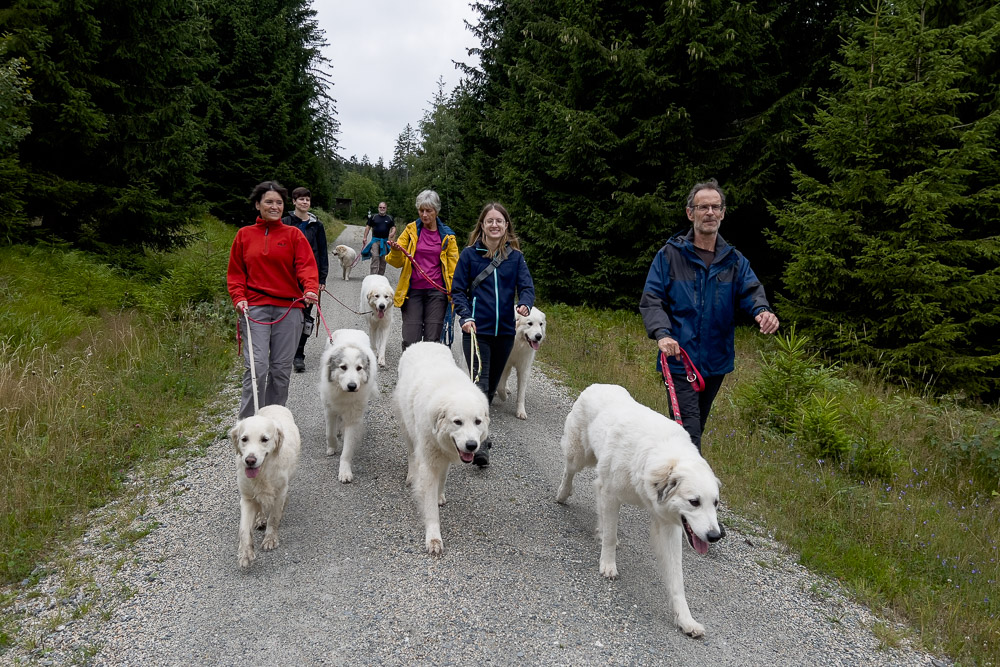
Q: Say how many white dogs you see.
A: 7